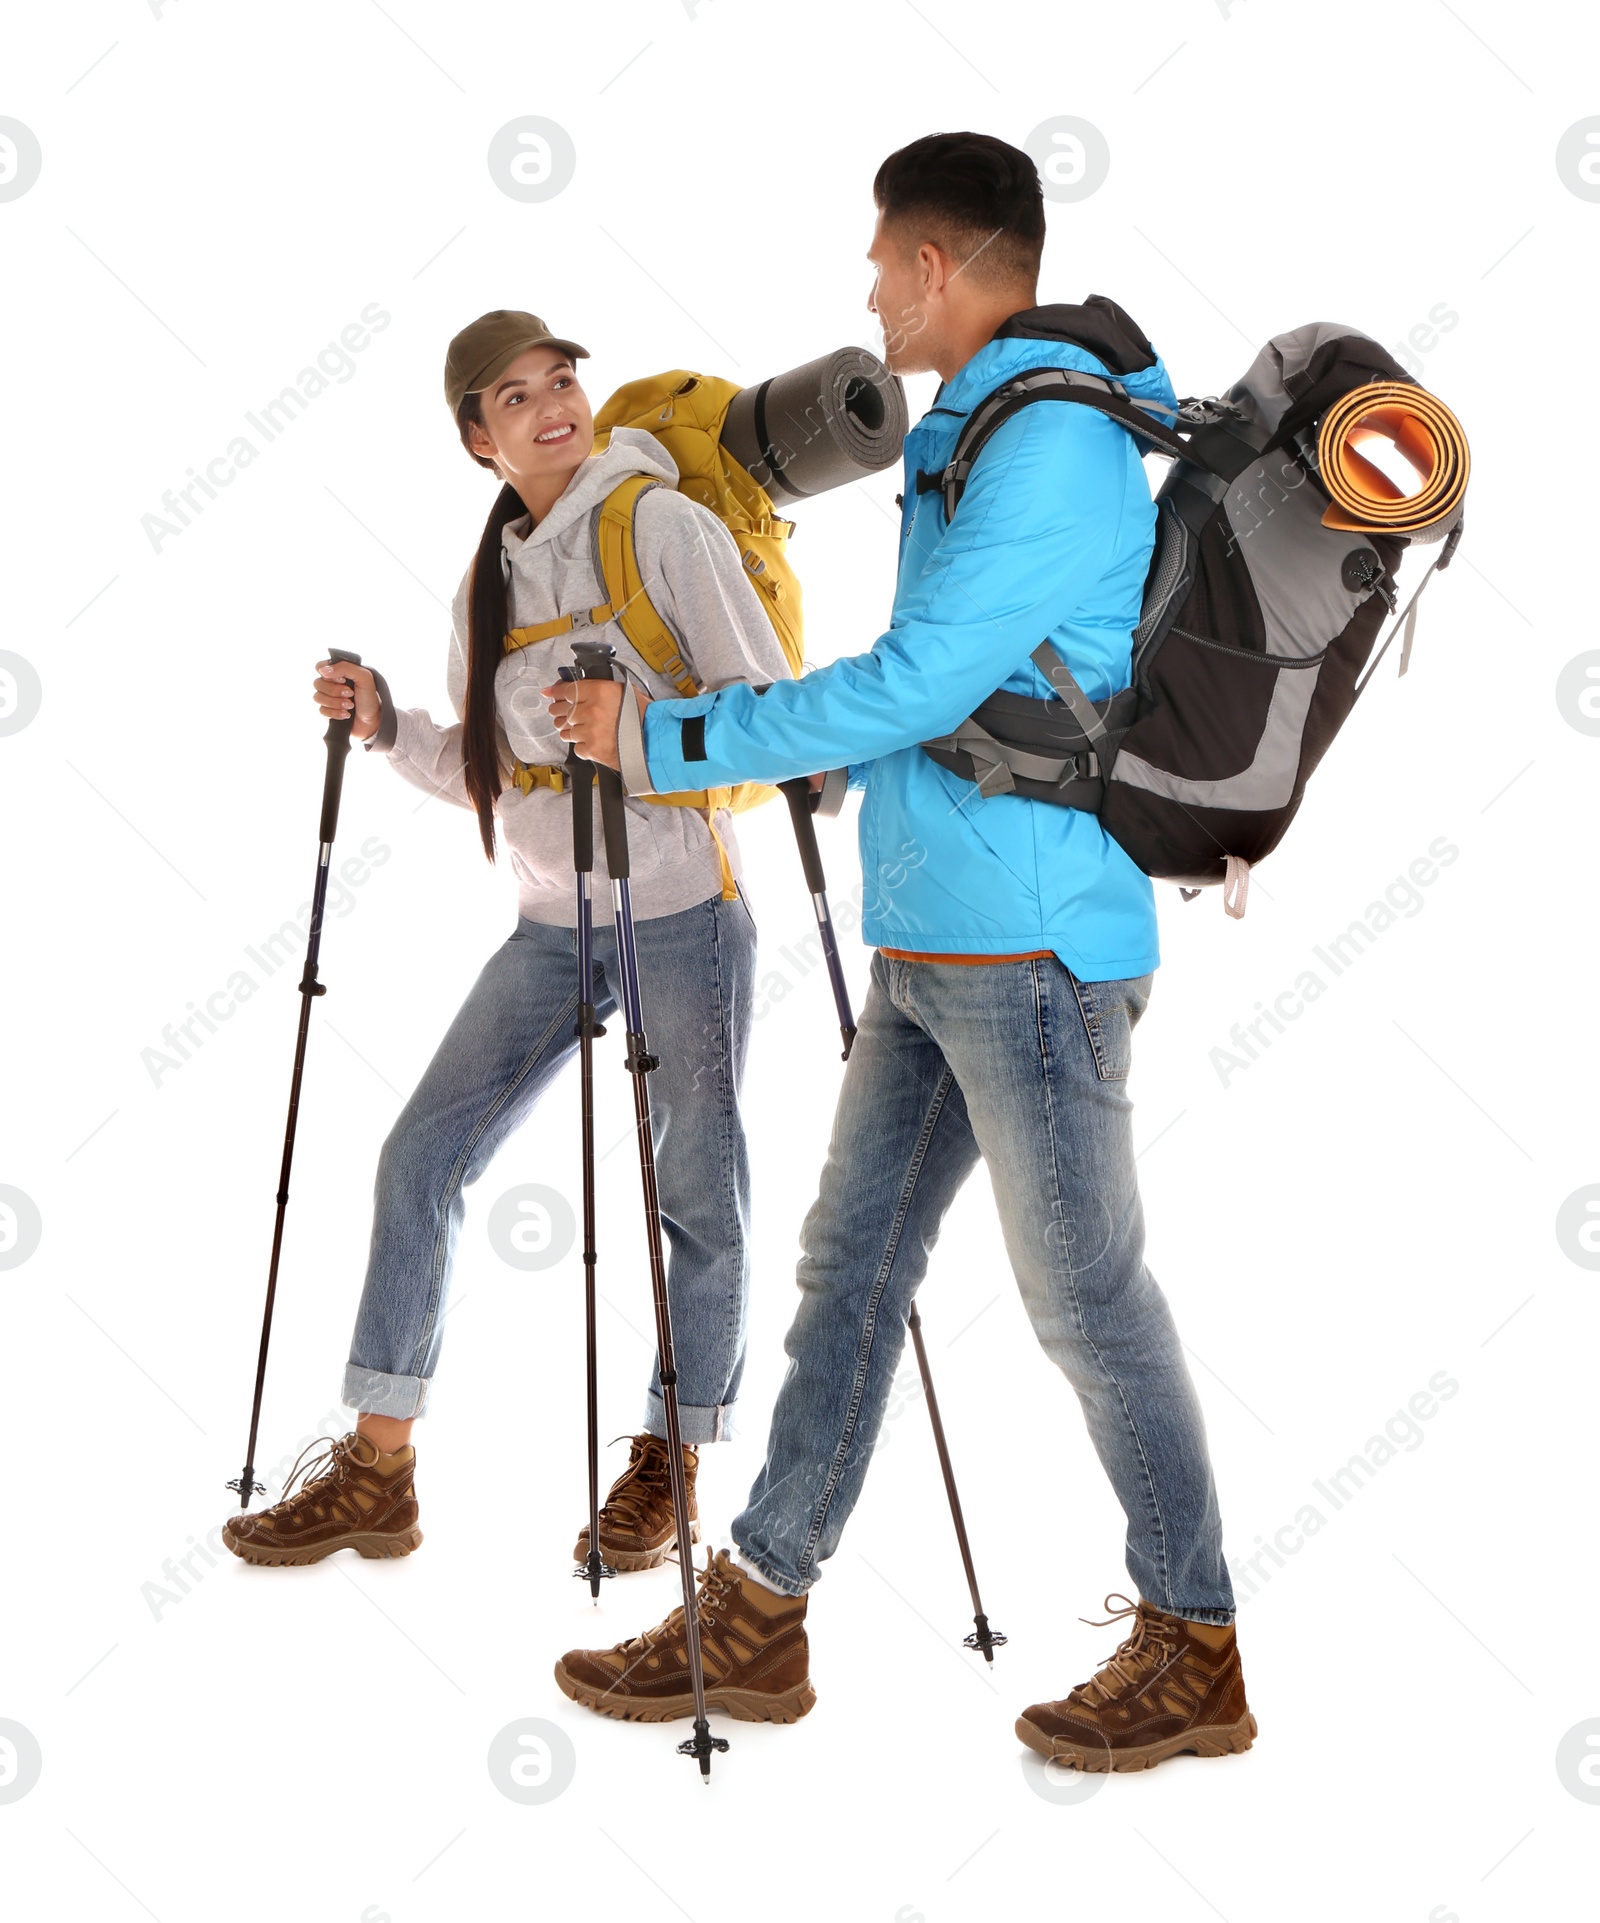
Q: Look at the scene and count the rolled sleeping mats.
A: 2